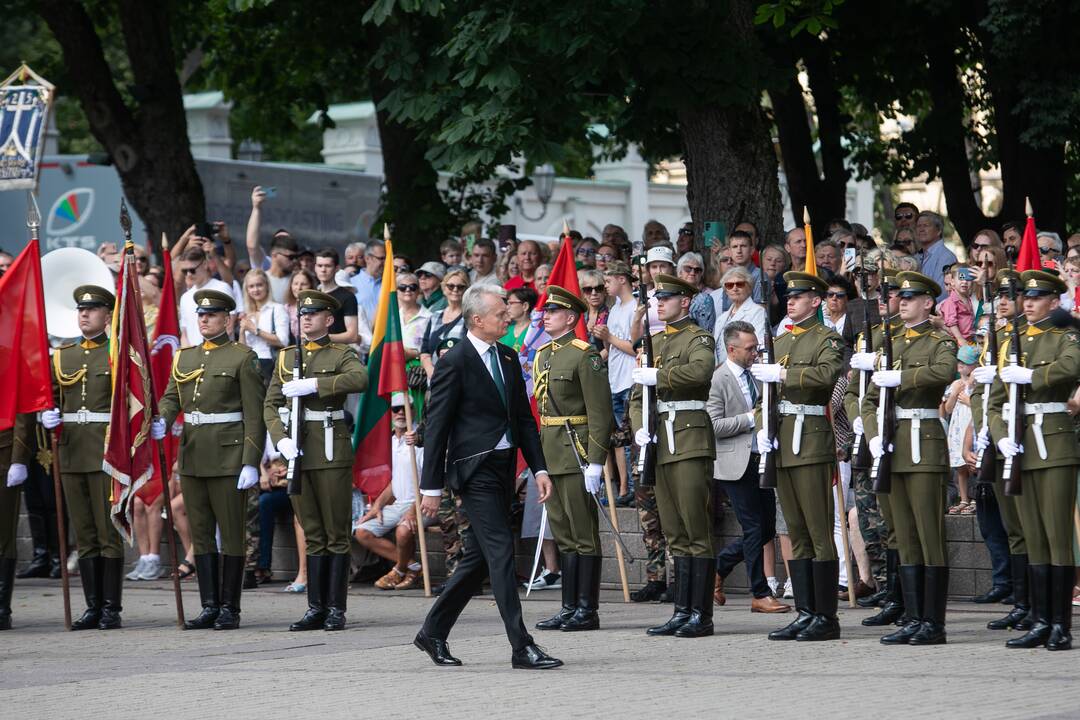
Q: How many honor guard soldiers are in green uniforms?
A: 11